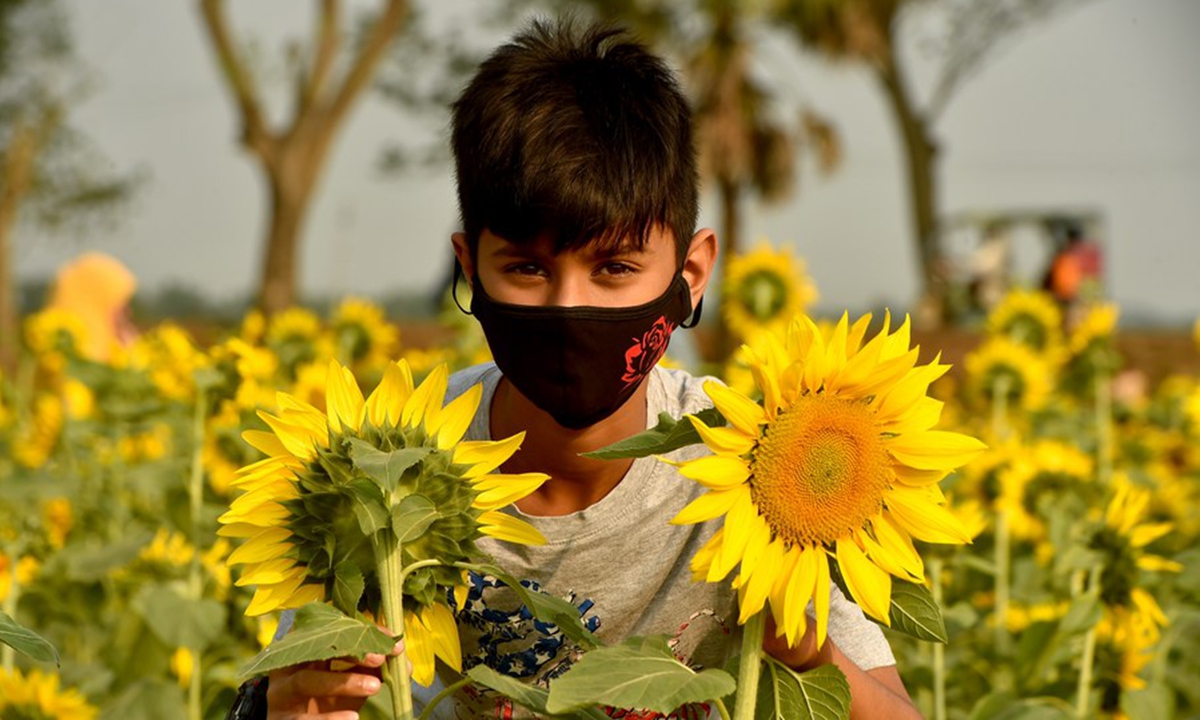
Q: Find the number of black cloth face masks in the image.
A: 1